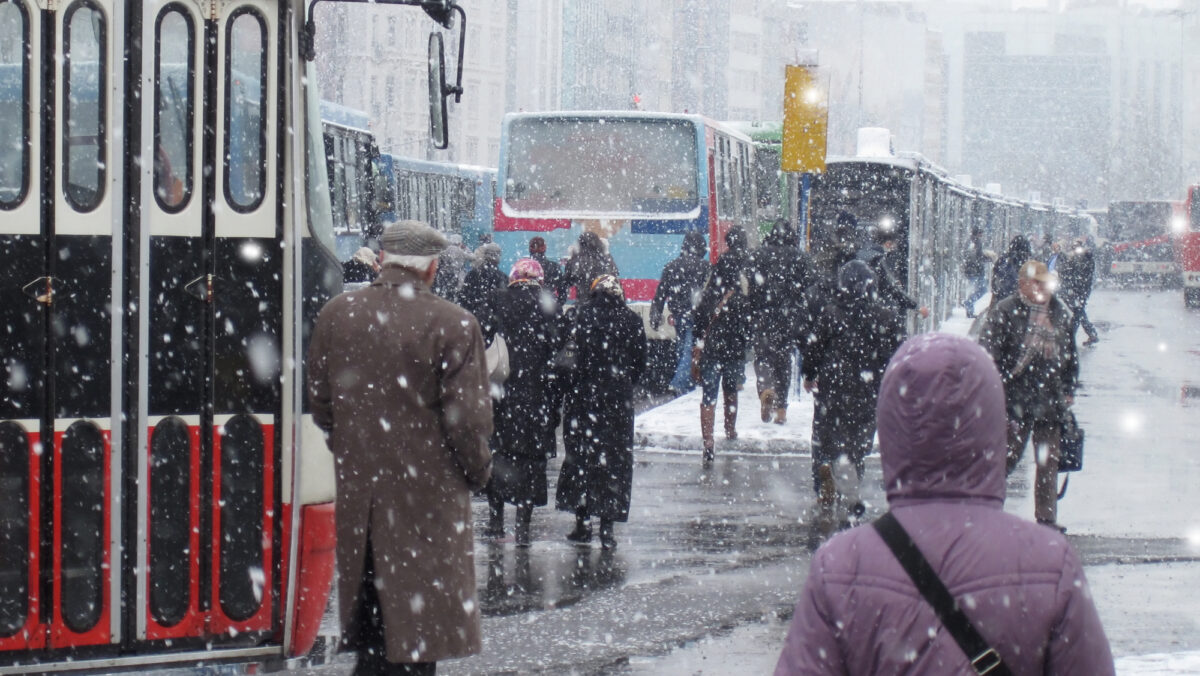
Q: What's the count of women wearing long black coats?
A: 2